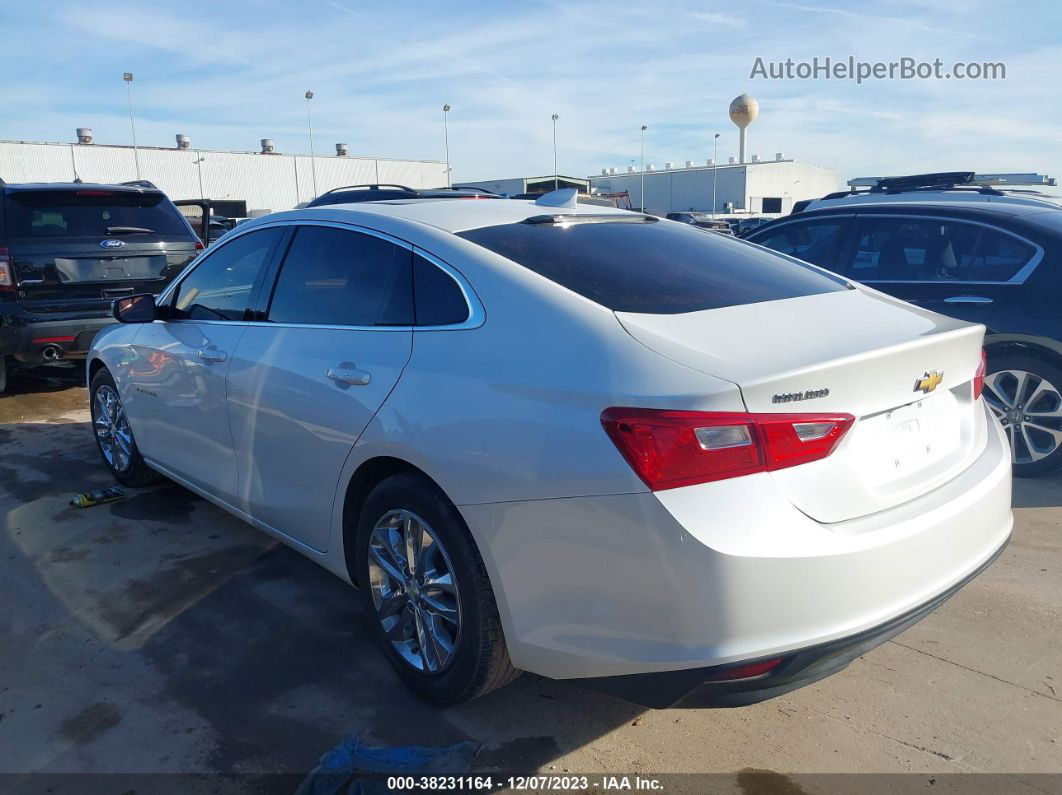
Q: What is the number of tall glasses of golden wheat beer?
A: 0